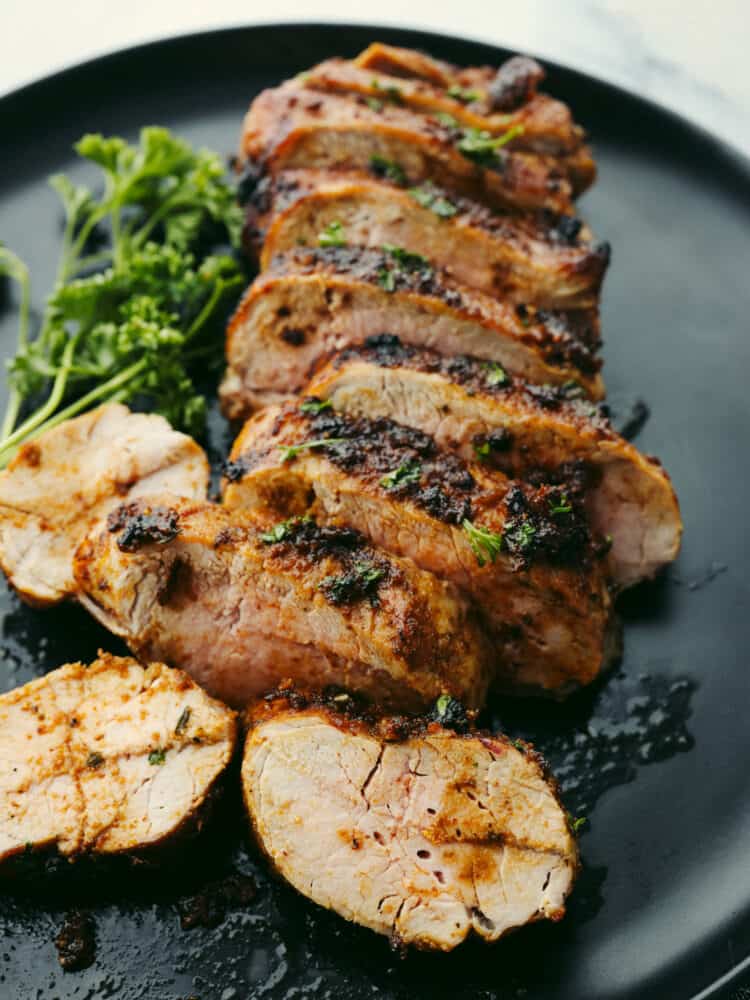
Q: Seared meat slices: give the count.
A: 11